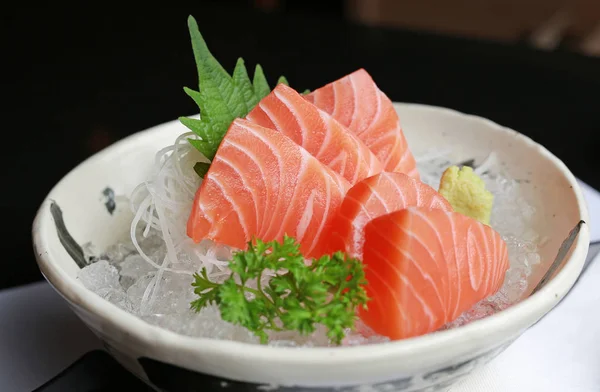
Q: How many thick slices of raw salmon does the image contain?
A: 5